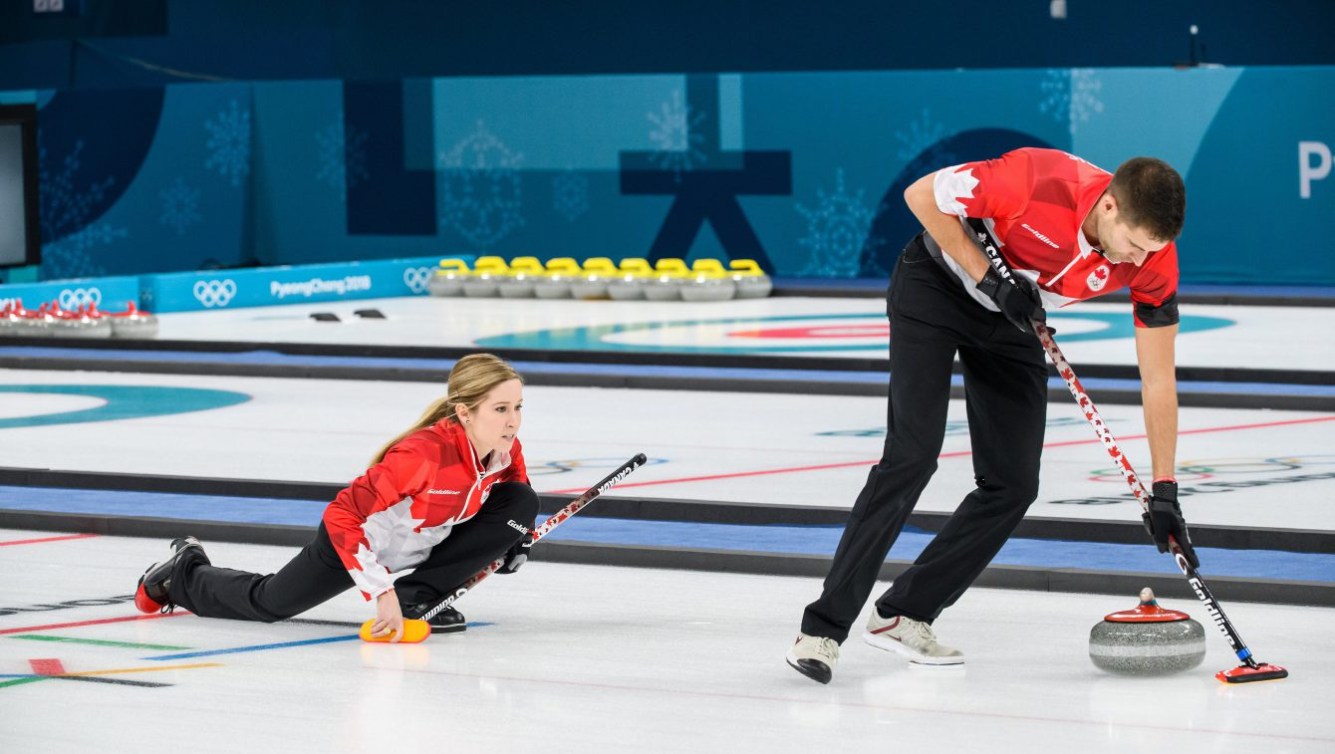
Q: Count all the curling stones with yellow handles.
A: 9